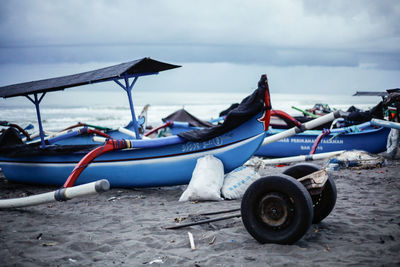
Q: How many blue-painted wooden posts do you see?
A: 2